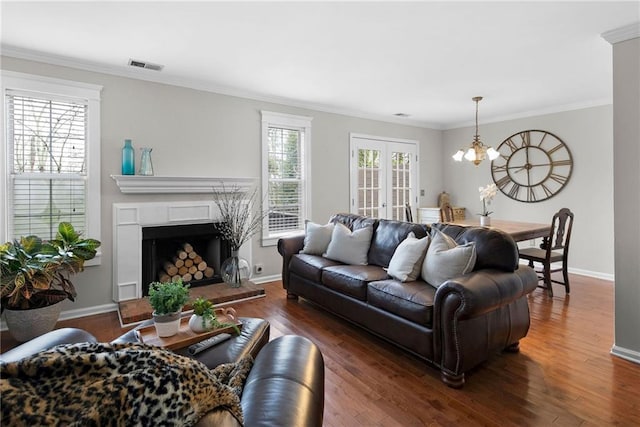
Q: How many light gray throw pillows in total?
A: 4